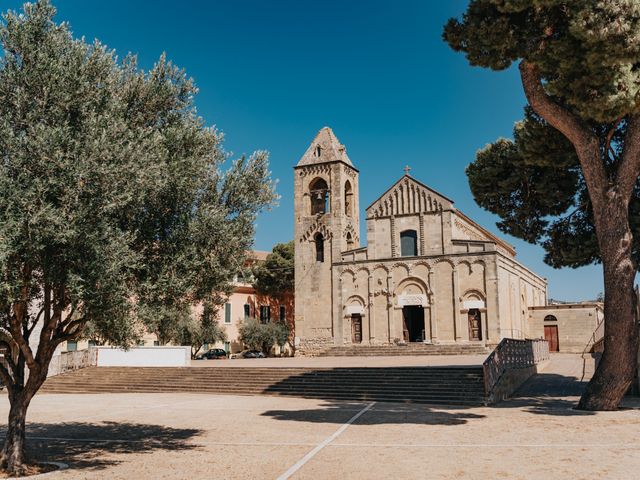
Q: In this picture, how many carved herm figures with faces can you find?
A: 0